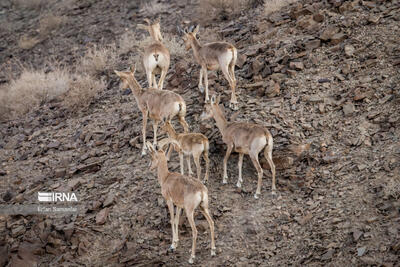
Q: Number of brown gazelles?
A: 6